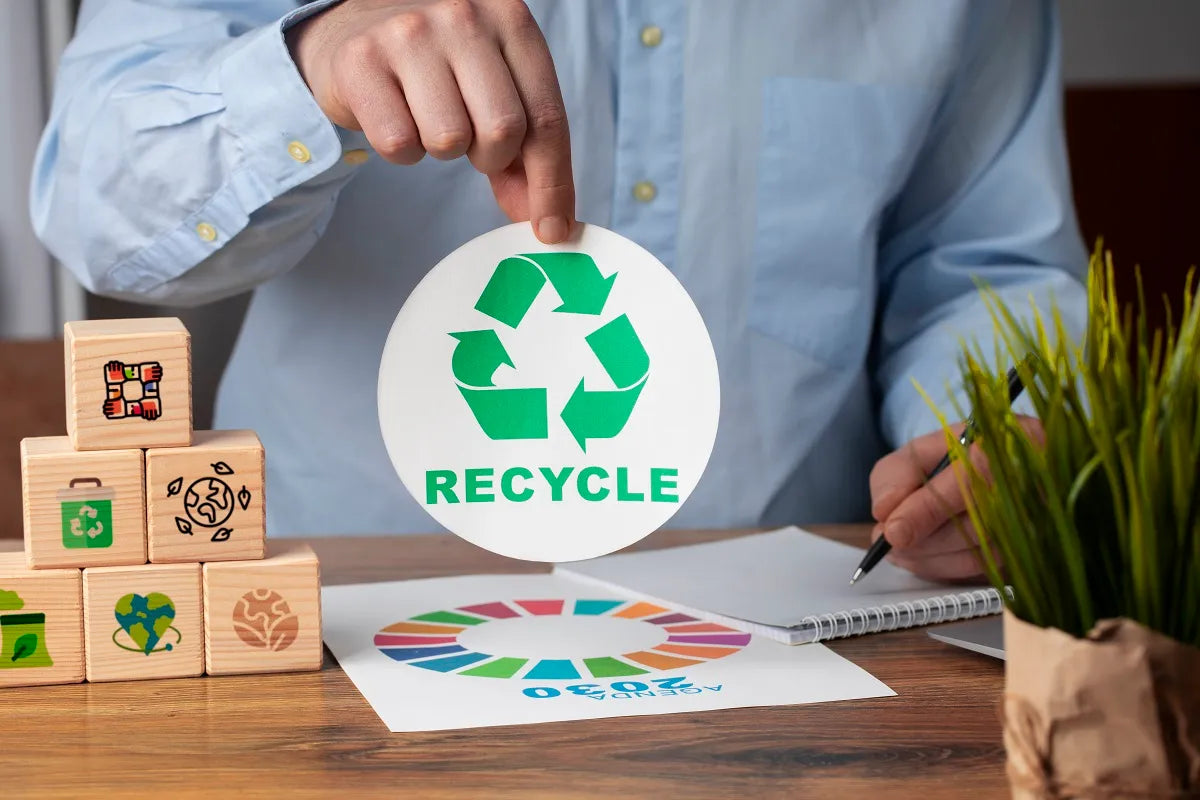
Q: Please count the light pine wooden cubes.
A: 6